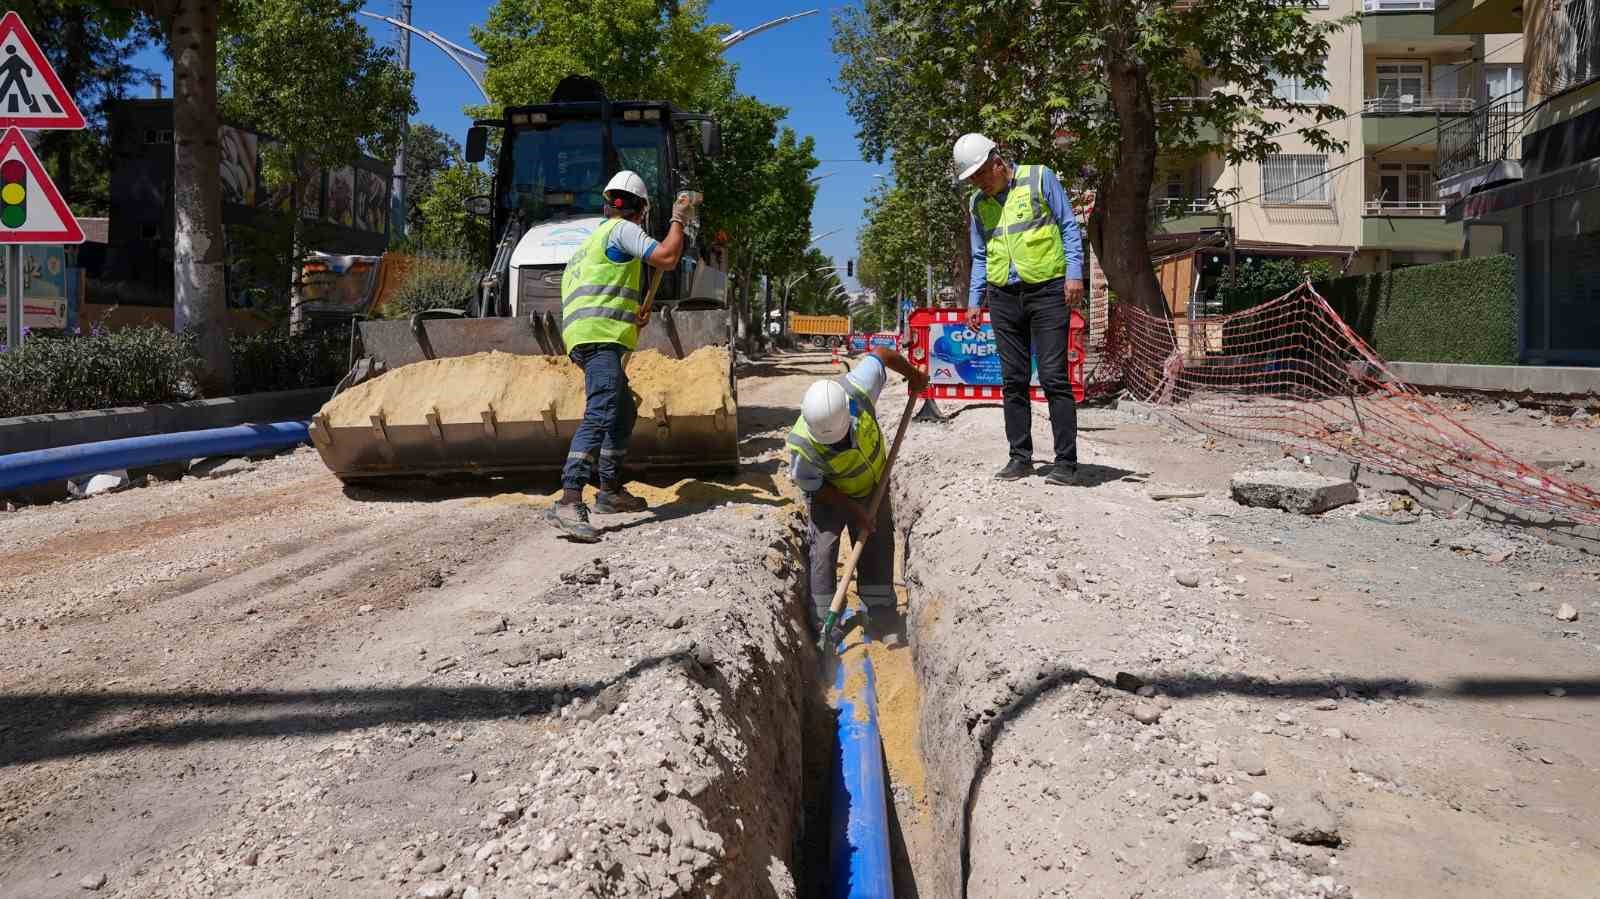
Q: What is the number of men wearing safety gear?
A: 3